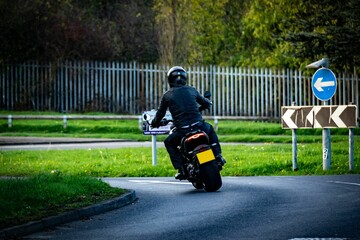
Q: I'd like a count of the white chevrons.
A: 3